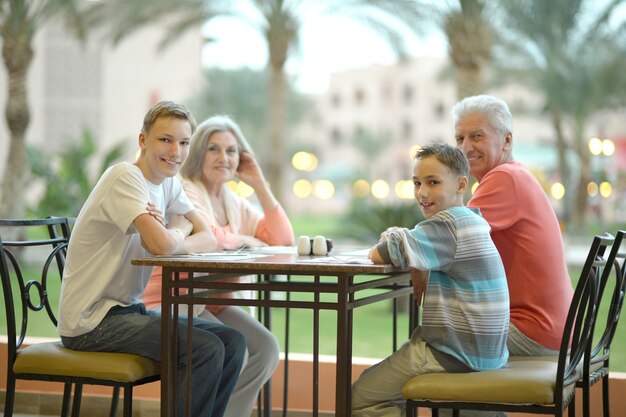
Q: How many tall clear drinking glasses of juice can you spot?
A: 0